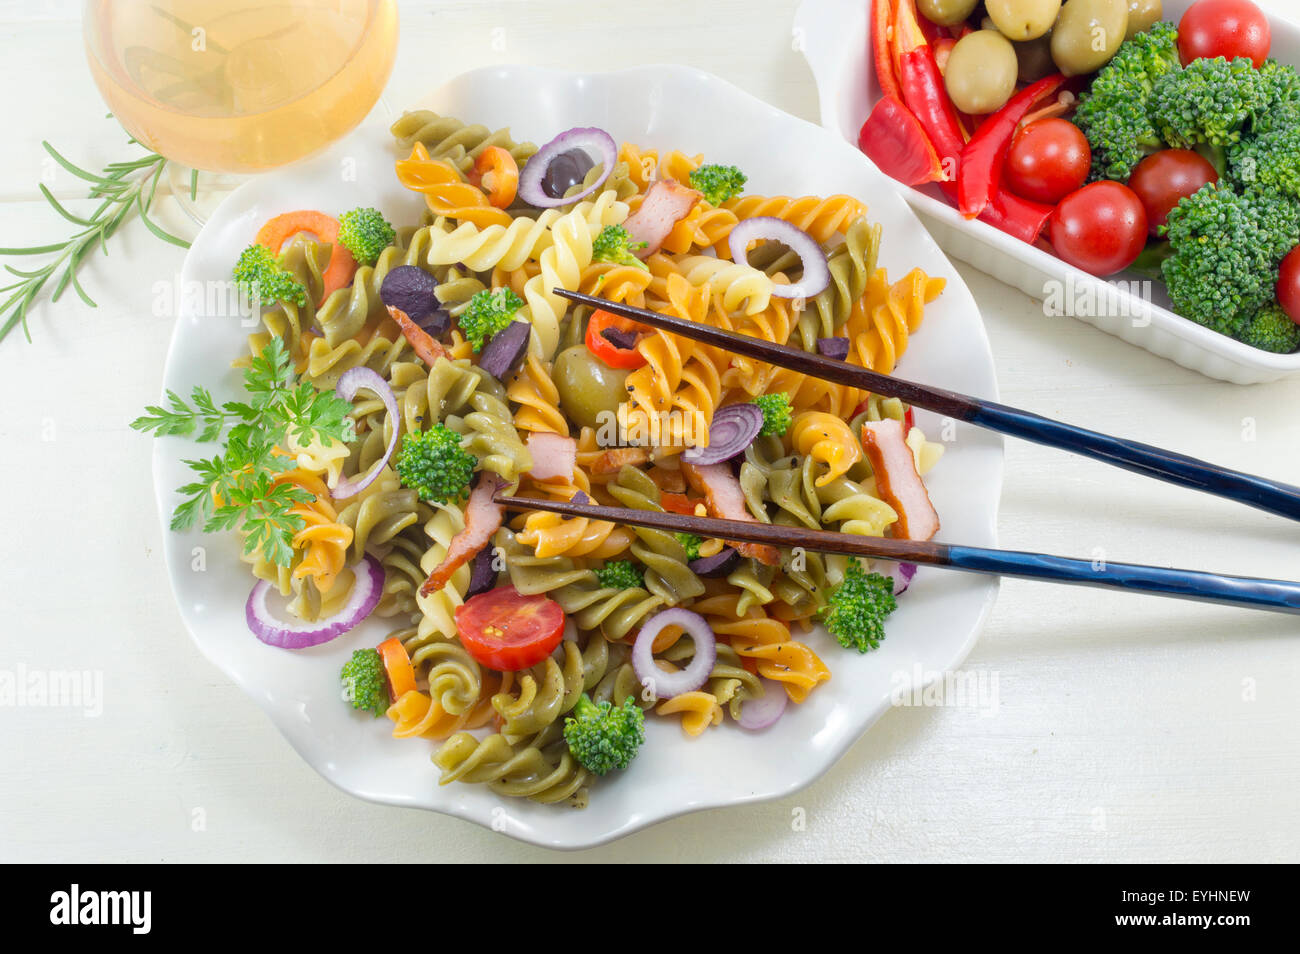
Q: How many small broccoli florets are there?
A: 12